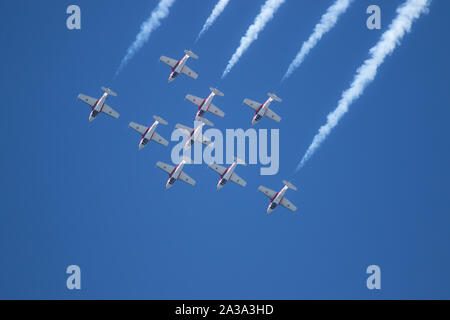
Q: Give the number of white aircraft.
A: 9